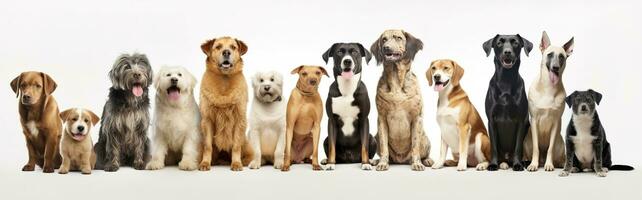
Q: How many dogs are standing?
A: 0